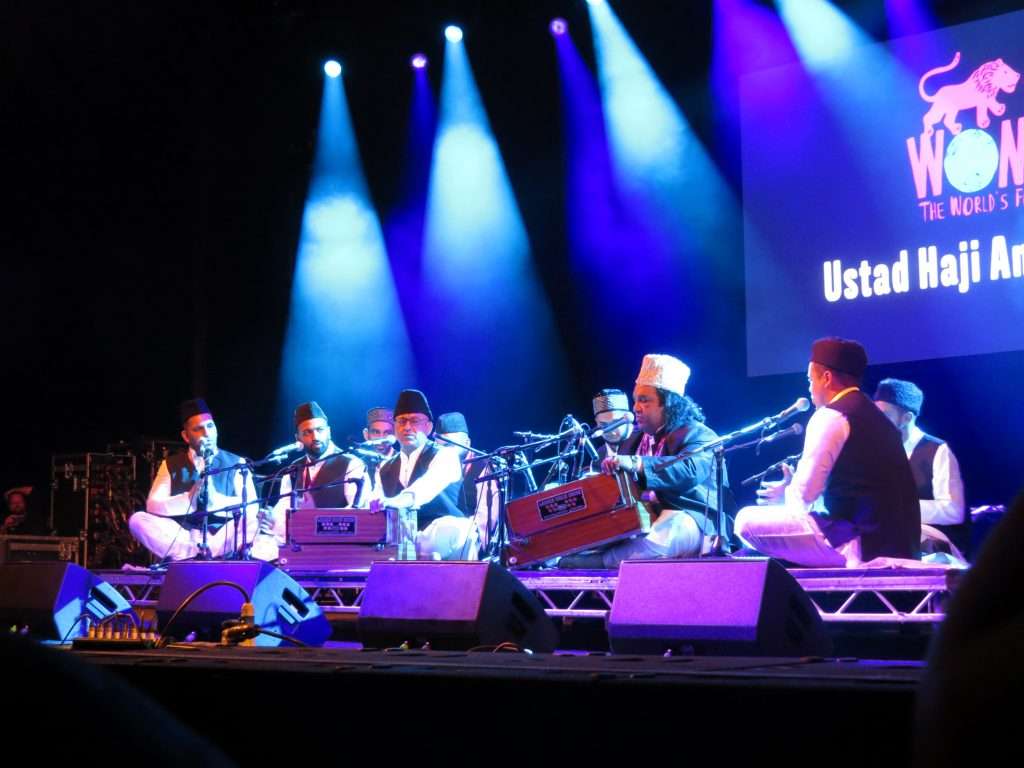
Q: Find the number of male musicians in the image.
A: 9